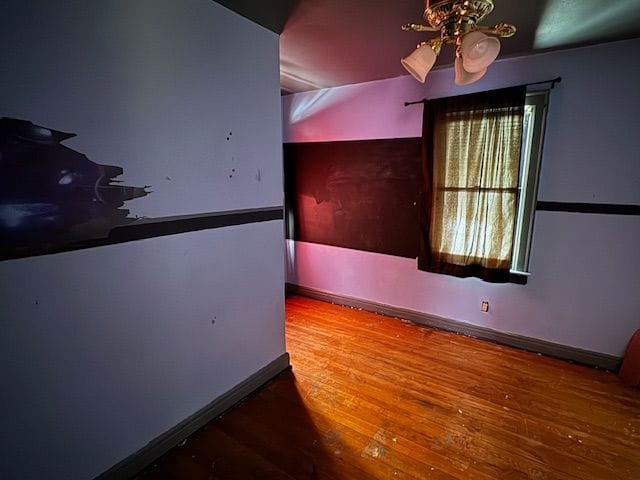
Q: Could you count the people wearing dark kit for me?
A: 0